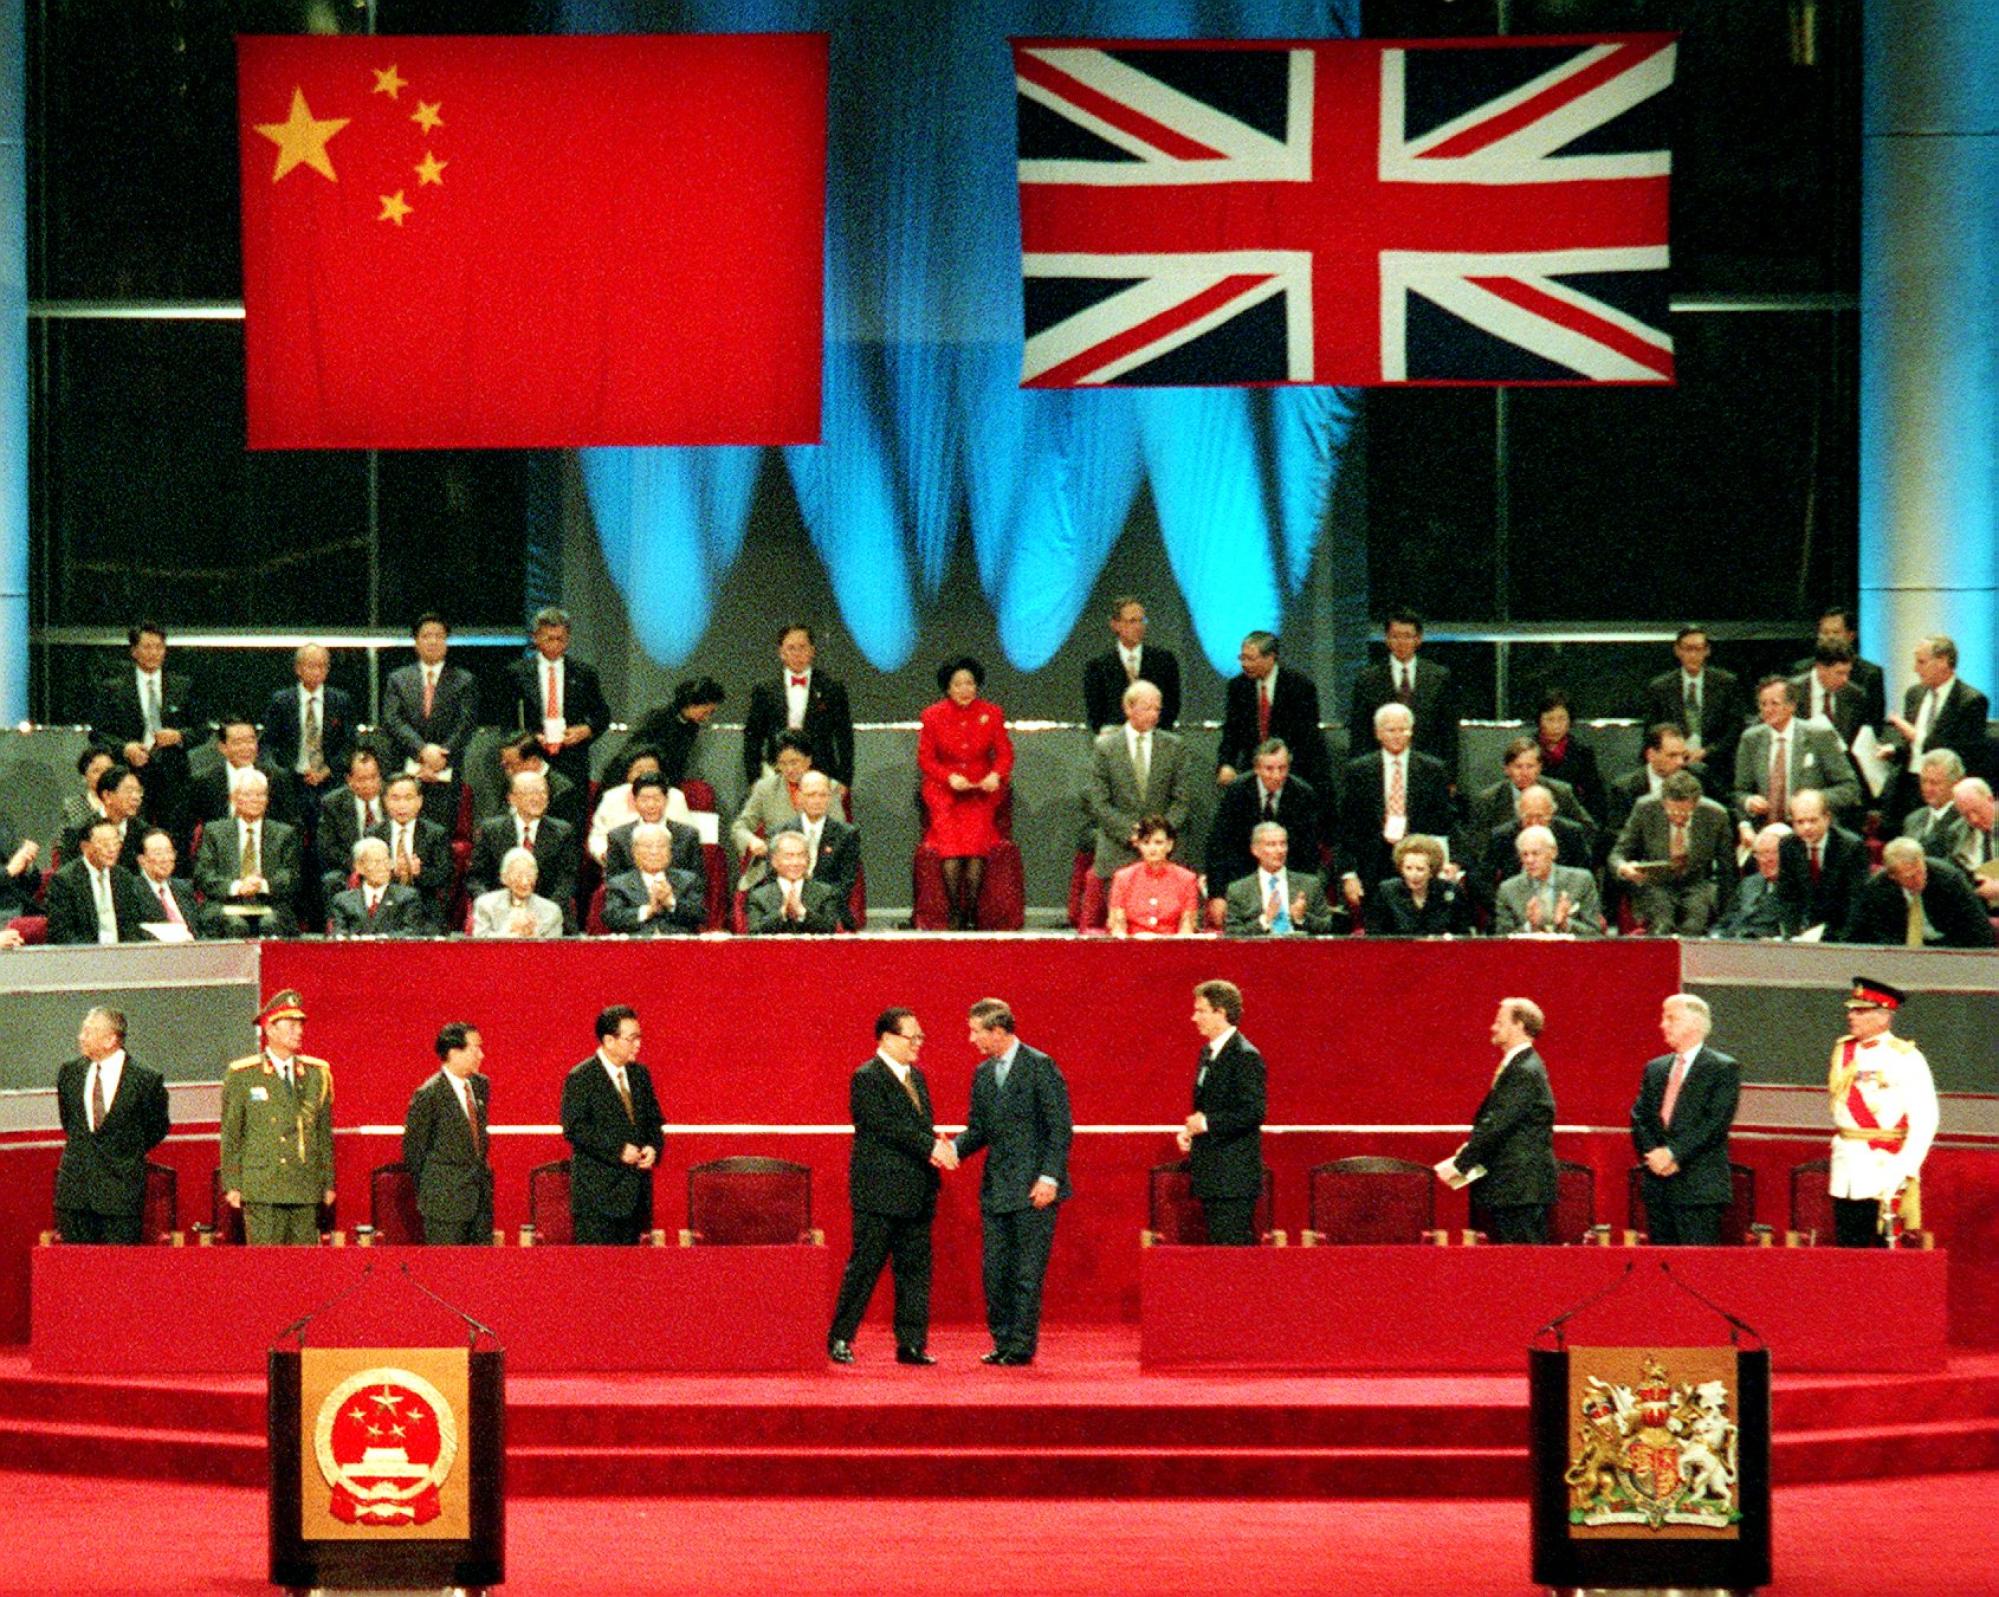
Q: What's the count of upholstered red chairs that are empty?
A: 2